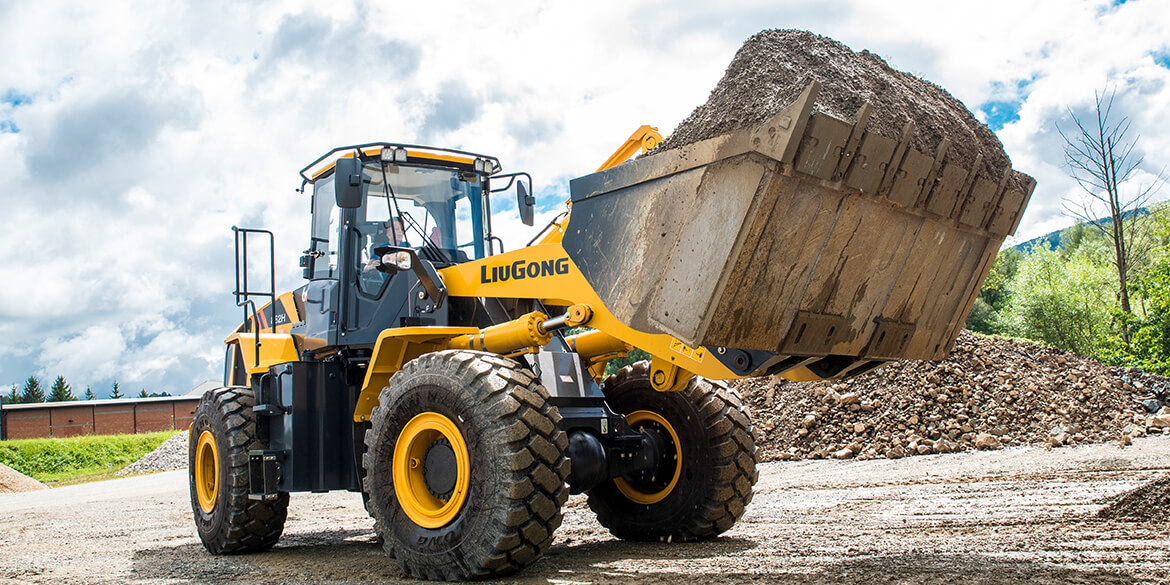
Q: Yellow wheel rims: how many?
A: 3